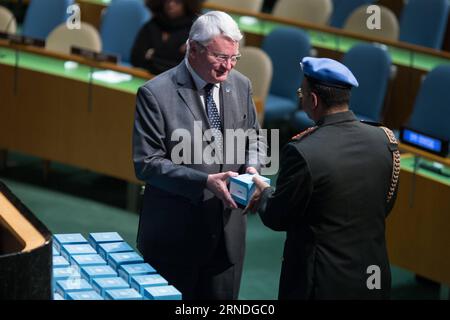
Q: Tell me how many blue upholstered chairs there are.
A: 7